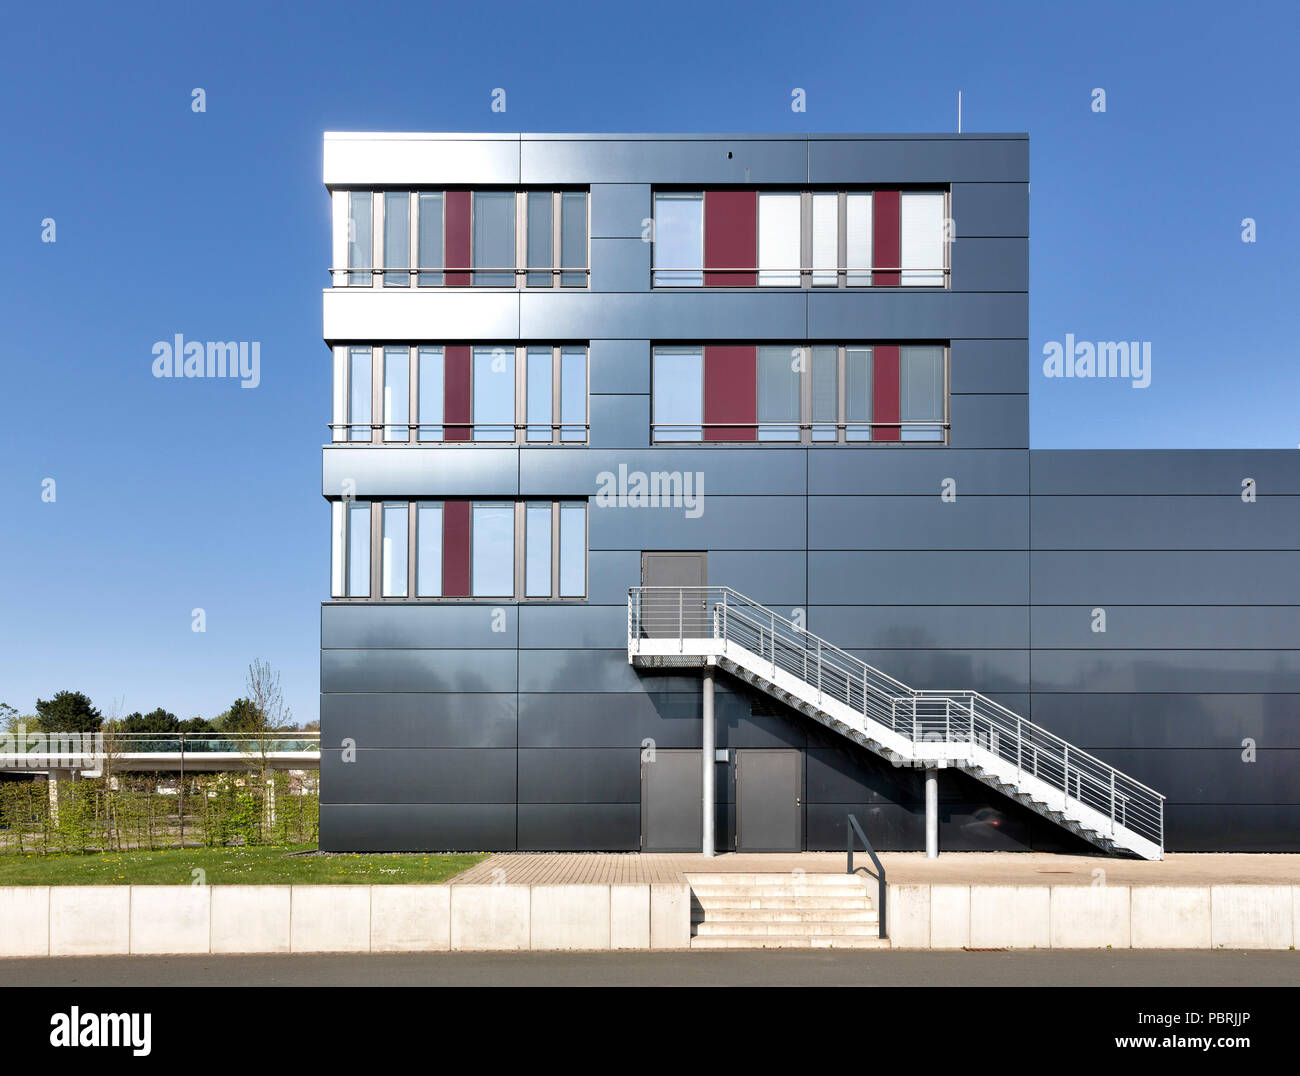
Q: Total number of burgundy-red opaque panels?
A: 7